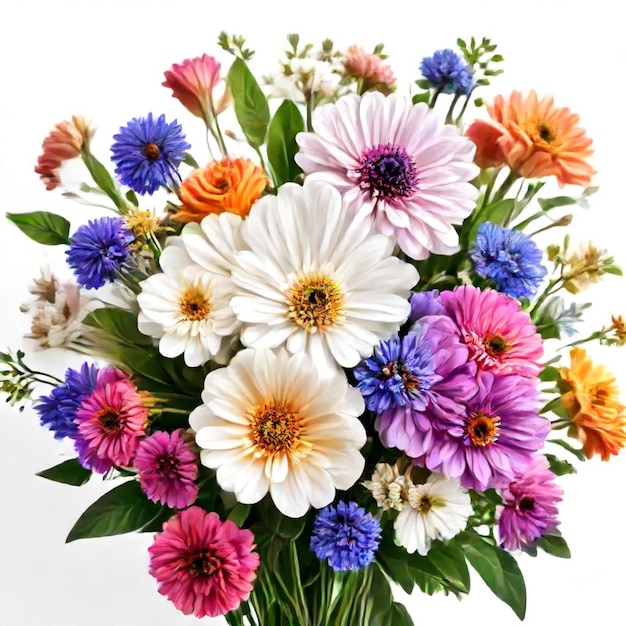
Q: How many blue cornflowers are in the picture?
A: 7